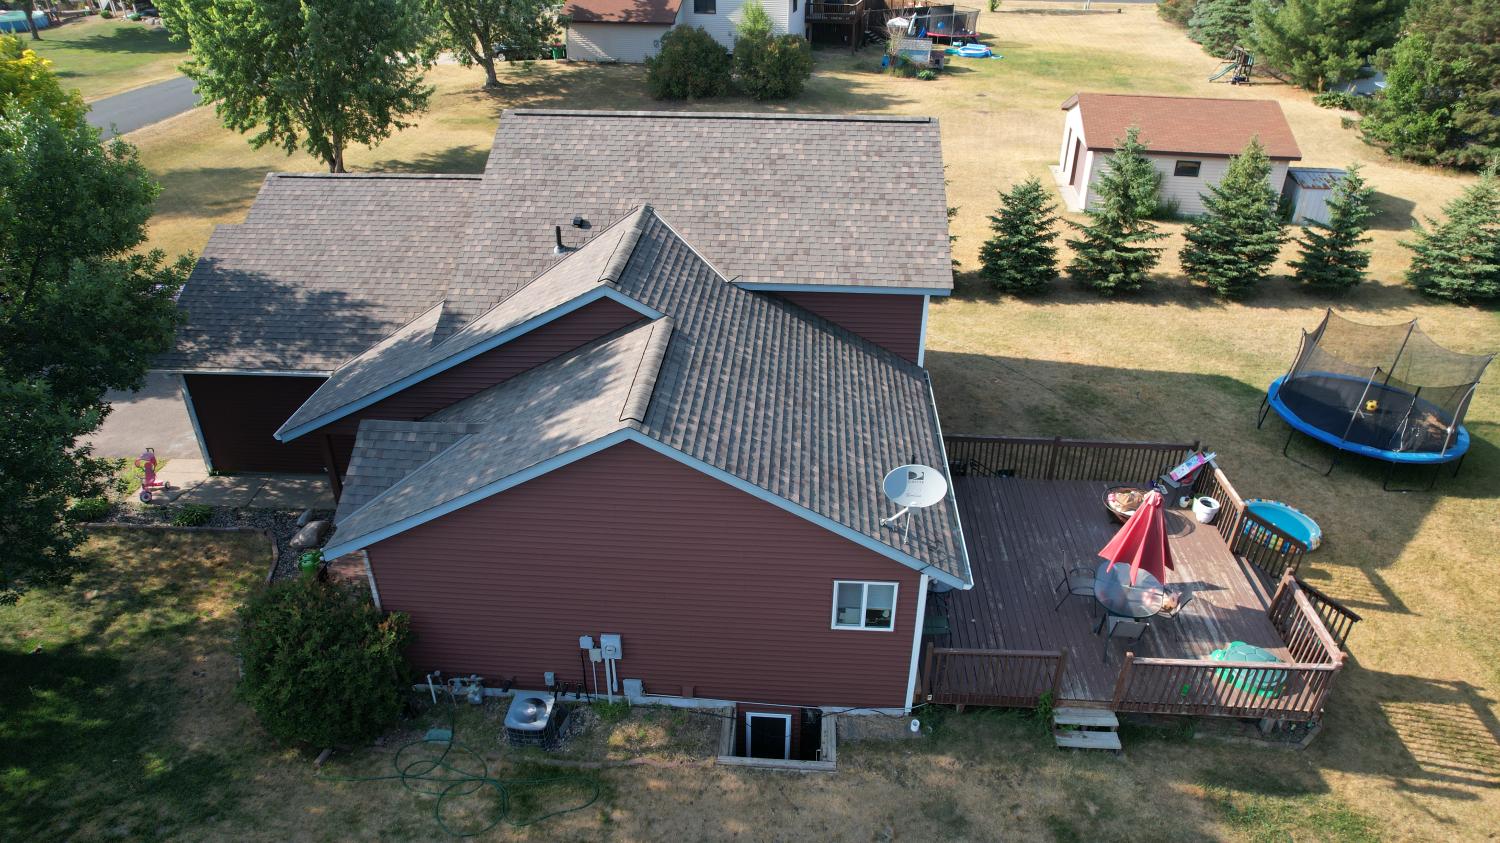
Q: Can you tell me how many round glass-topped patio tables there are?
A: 1